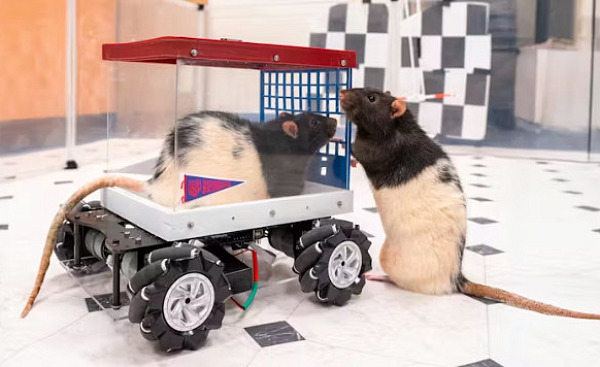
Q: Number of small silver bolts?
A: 6